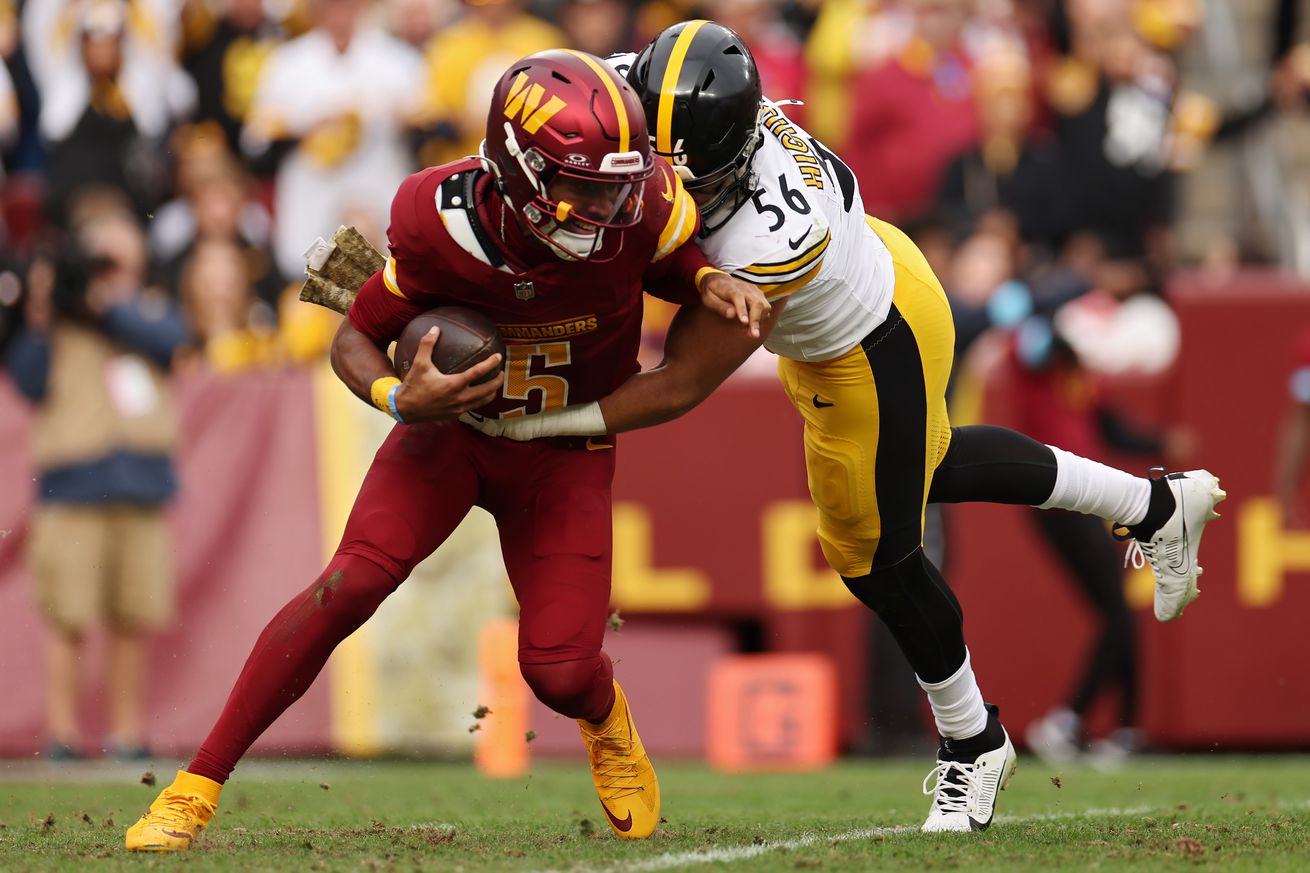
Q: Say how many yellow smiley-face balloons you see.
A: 0